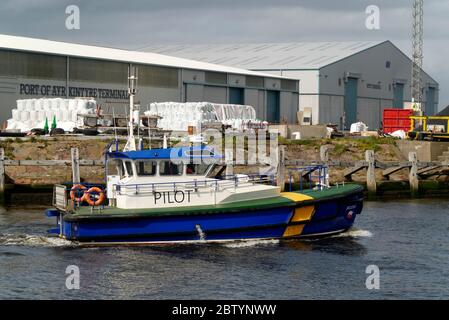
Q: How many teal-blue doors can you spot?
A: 5